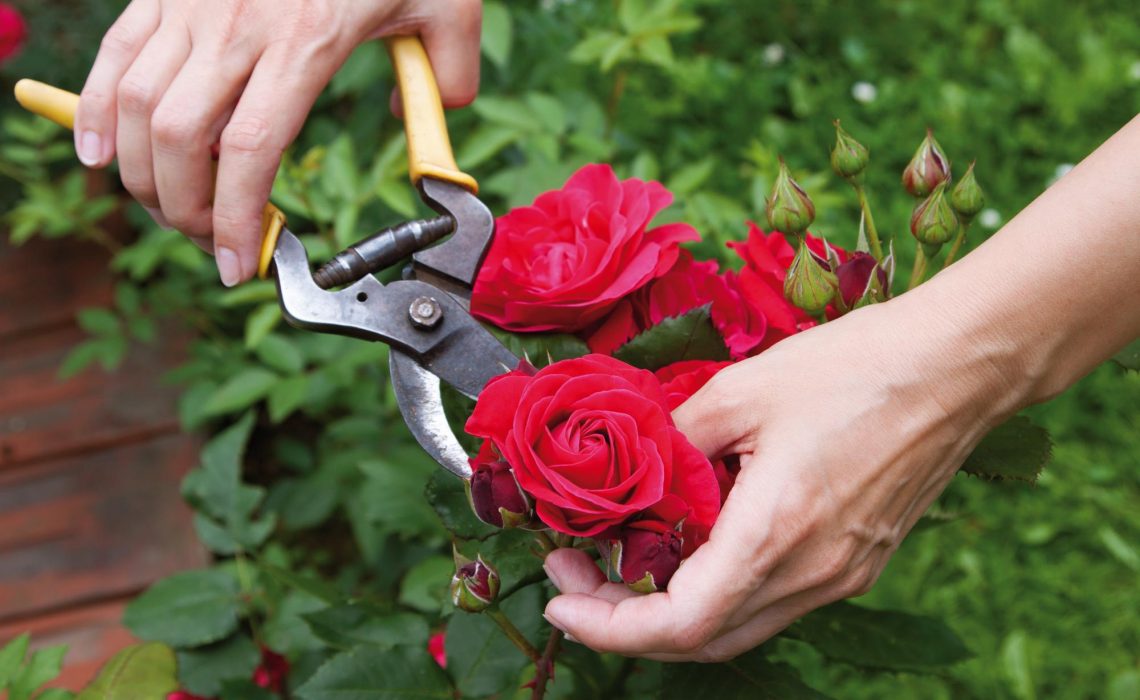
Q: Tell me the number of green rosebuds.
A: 6